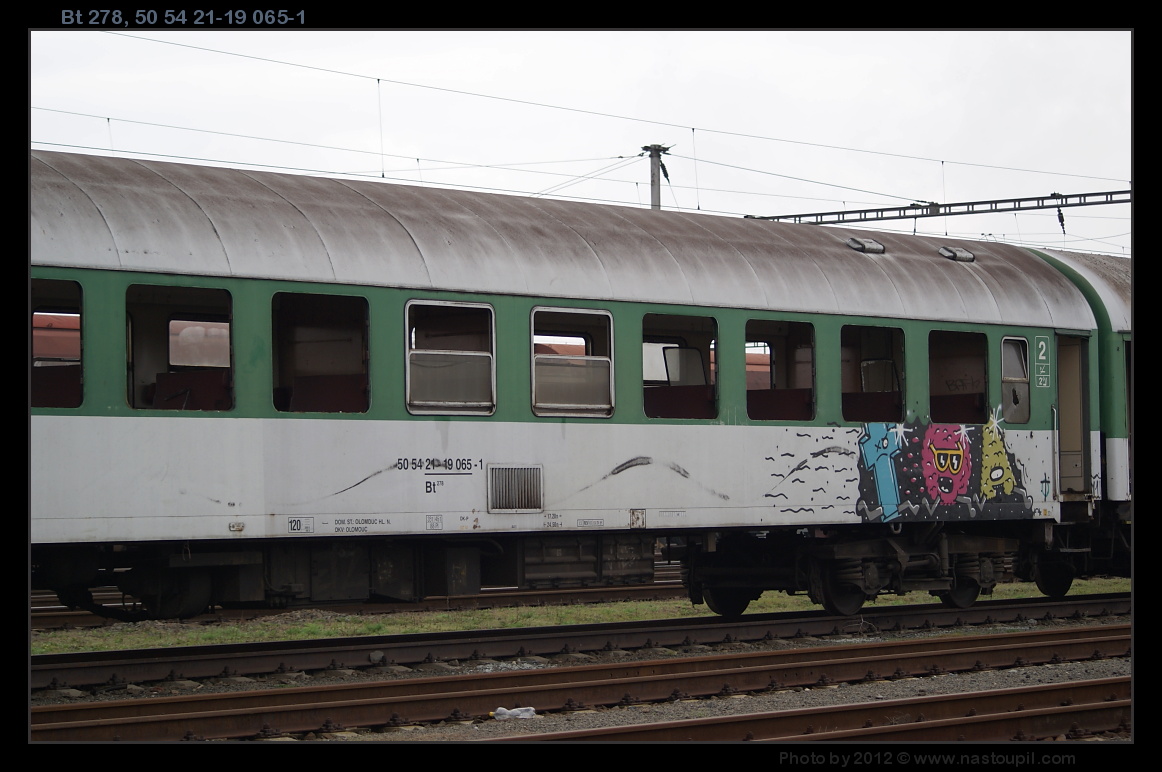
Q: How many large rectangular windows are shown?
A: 9